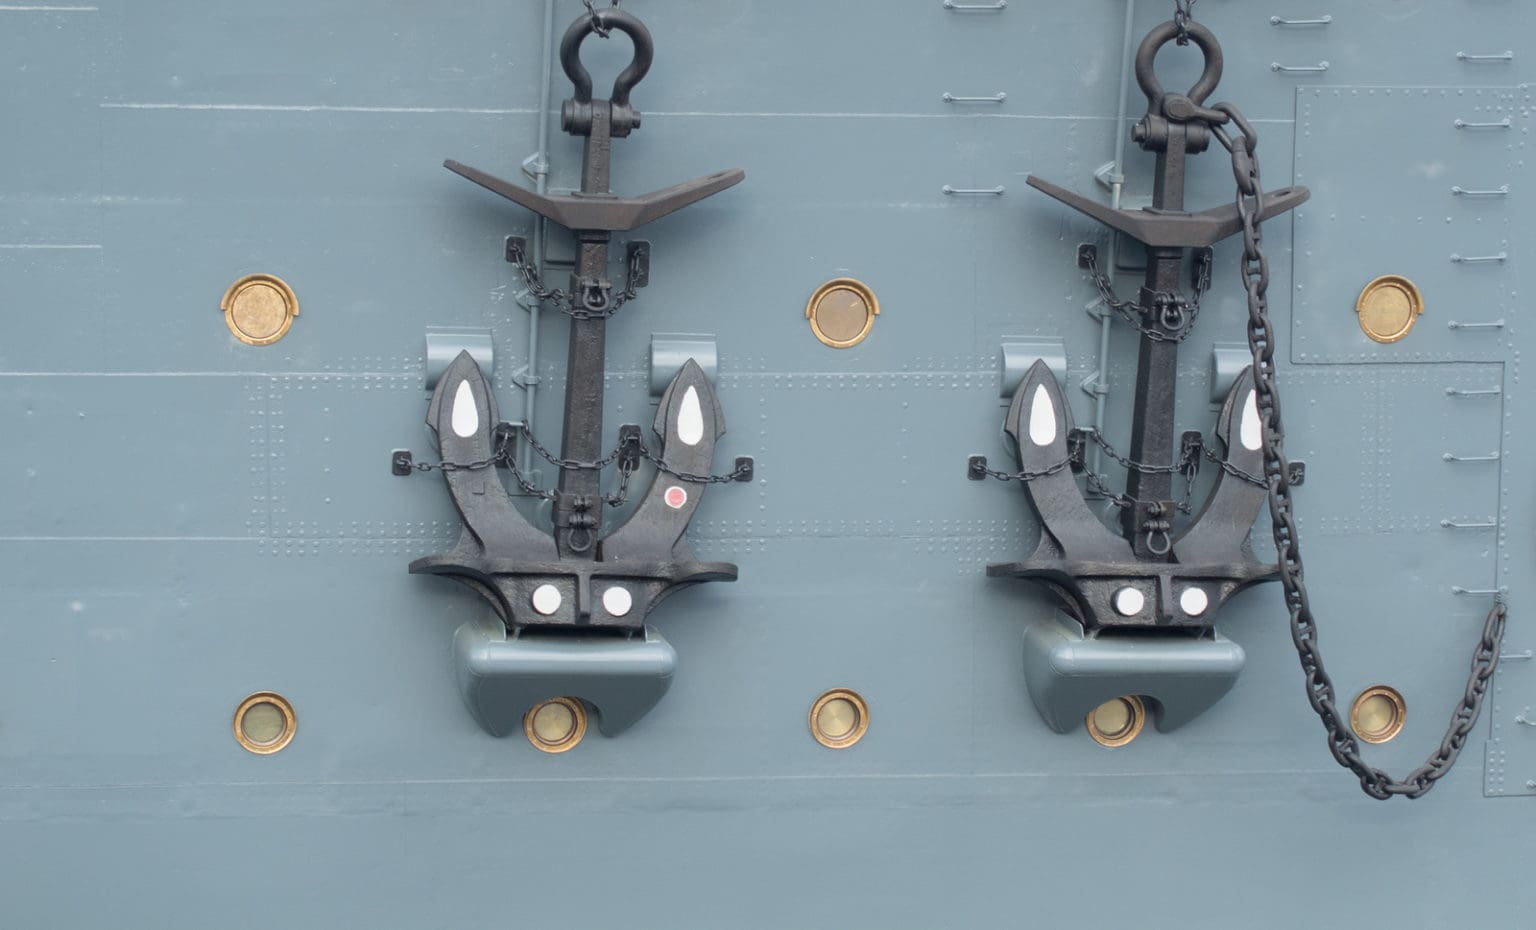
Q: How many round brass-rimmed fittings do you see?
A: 8